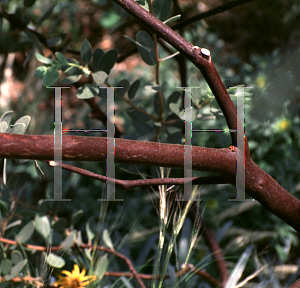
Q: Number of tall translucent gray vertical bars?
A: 4